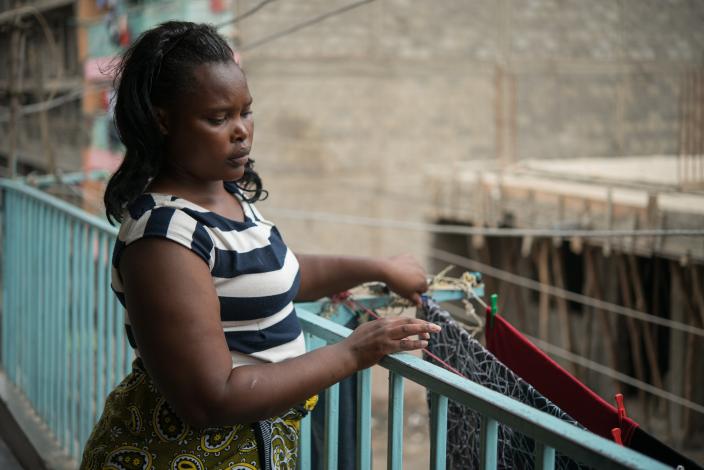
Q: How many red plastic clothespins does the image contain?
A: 2